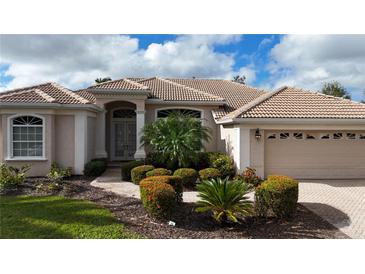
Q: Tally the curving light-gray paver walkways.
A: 1